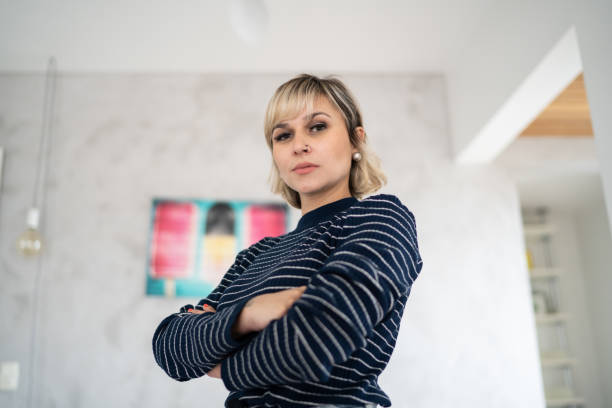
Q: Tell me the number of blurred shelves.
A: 5